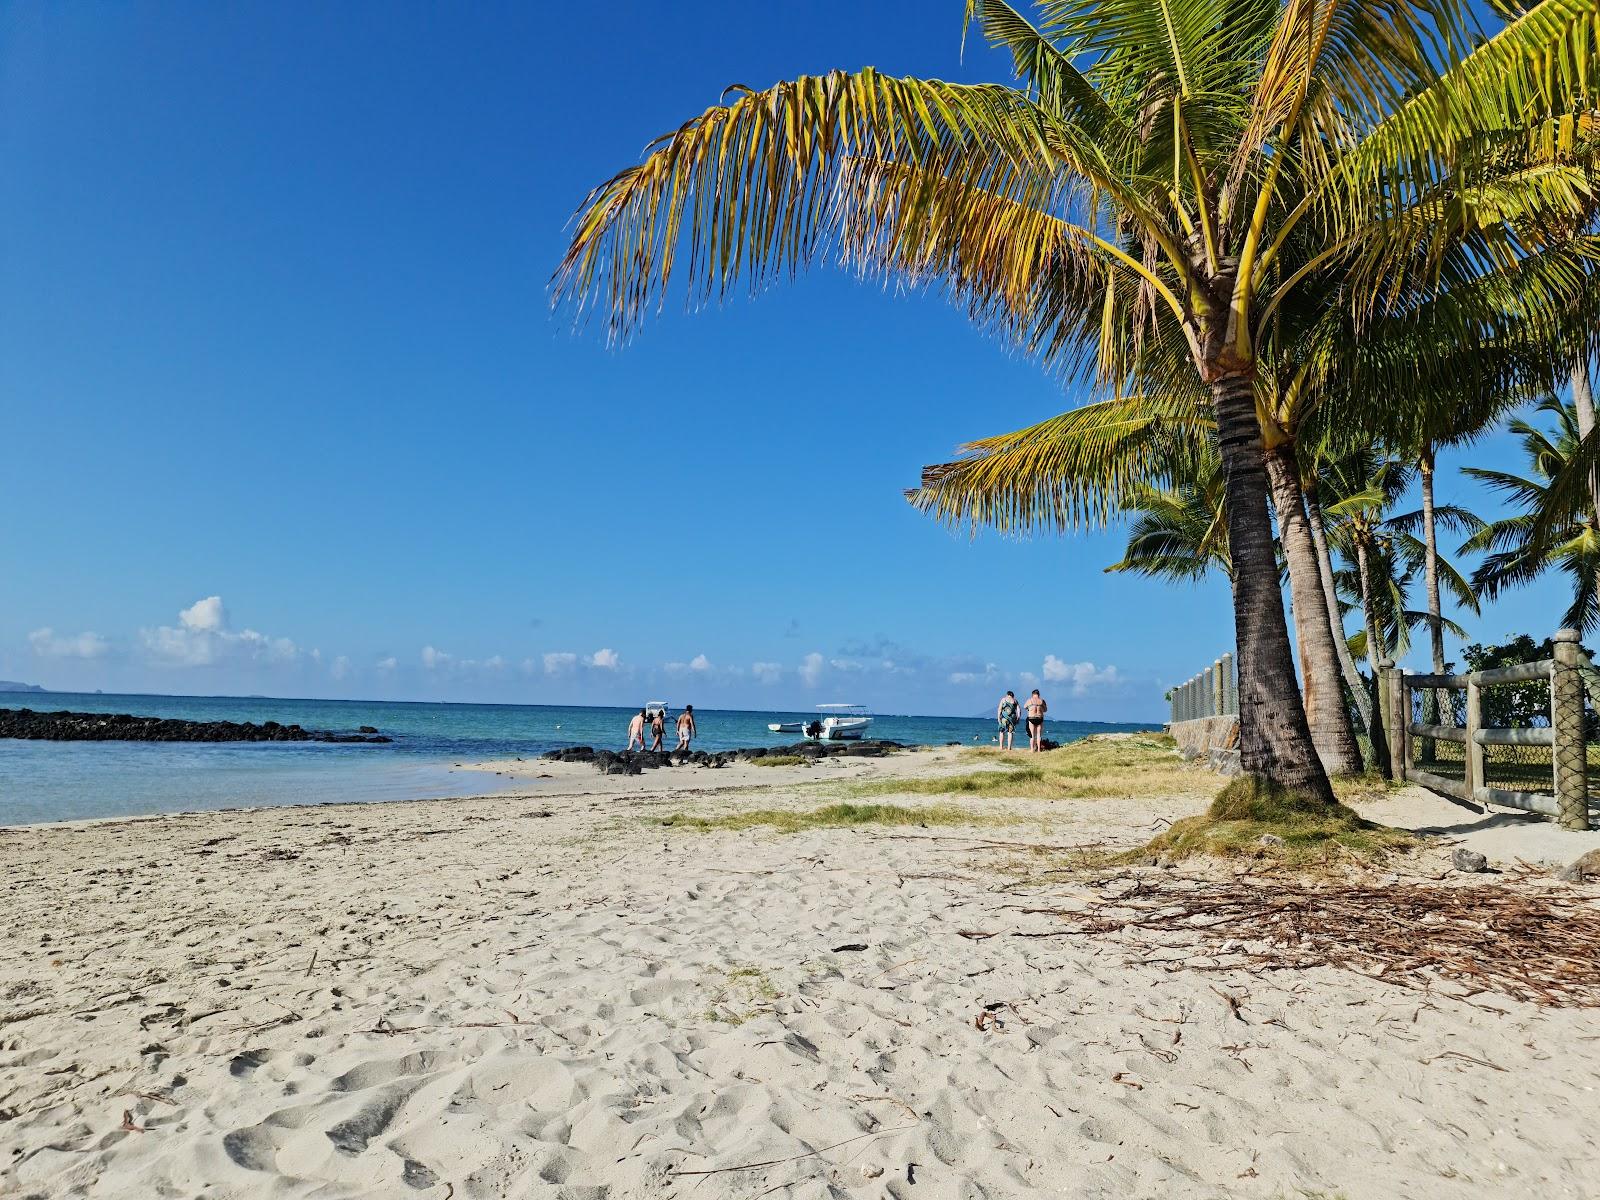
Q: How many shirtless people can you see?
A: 2